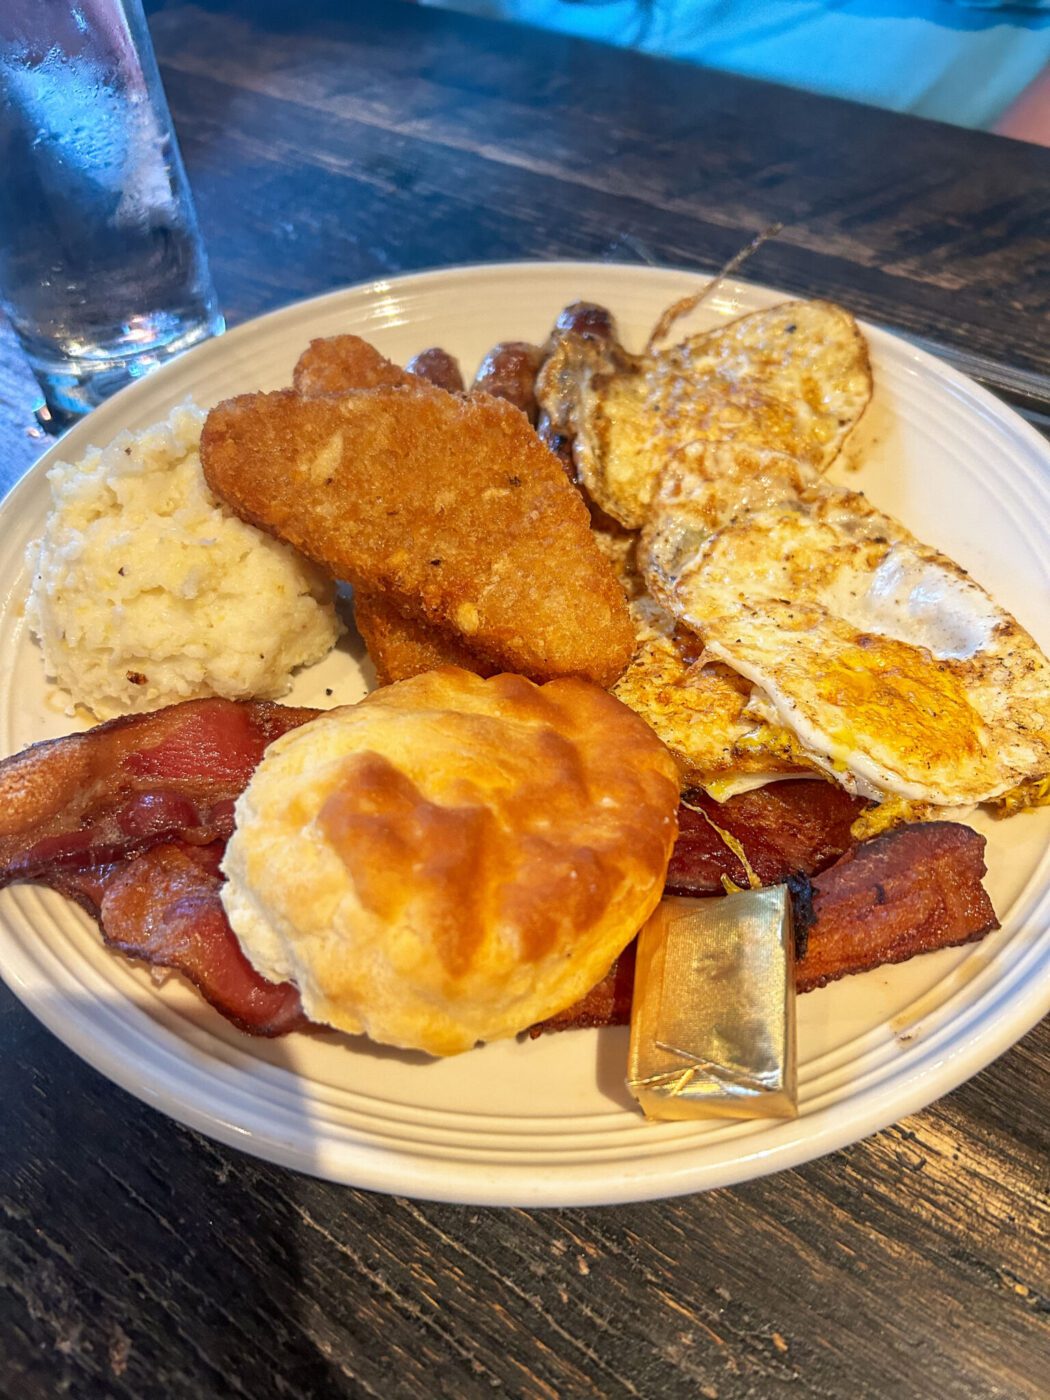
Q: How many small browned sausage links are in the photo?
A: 3